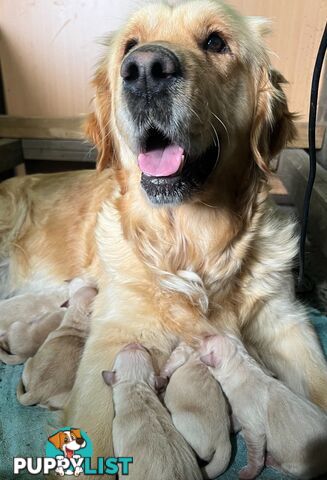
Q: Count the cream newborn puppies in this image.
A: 6